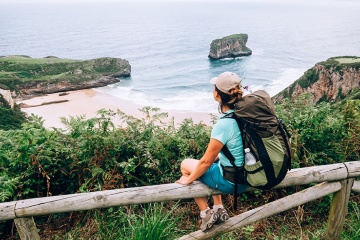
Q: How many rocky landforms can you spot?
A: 3